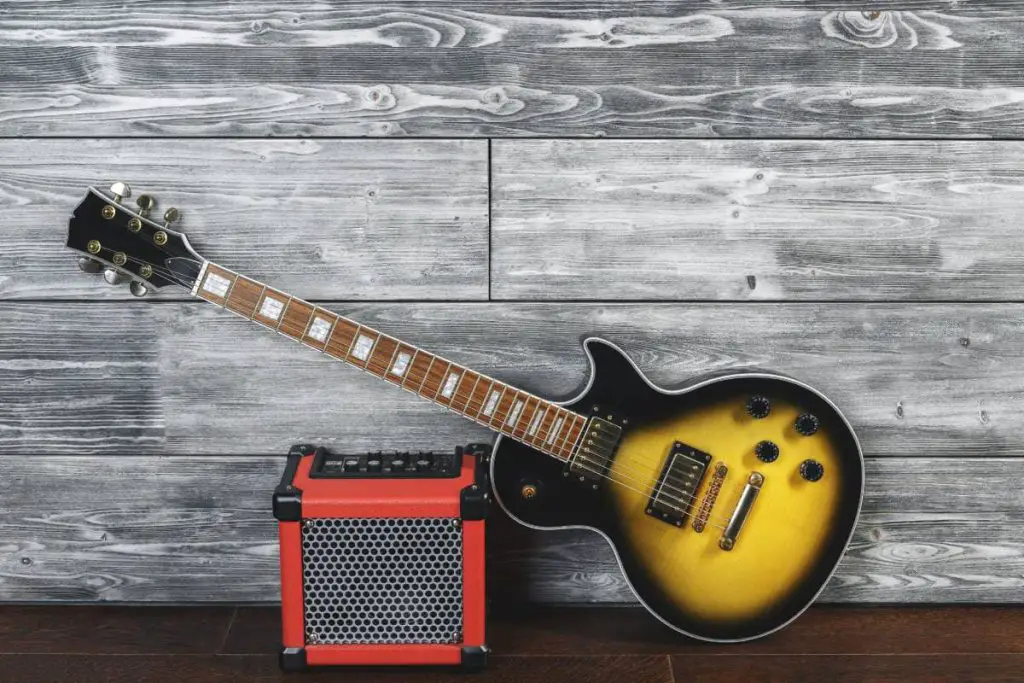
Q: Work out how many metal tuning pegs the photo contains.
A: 6